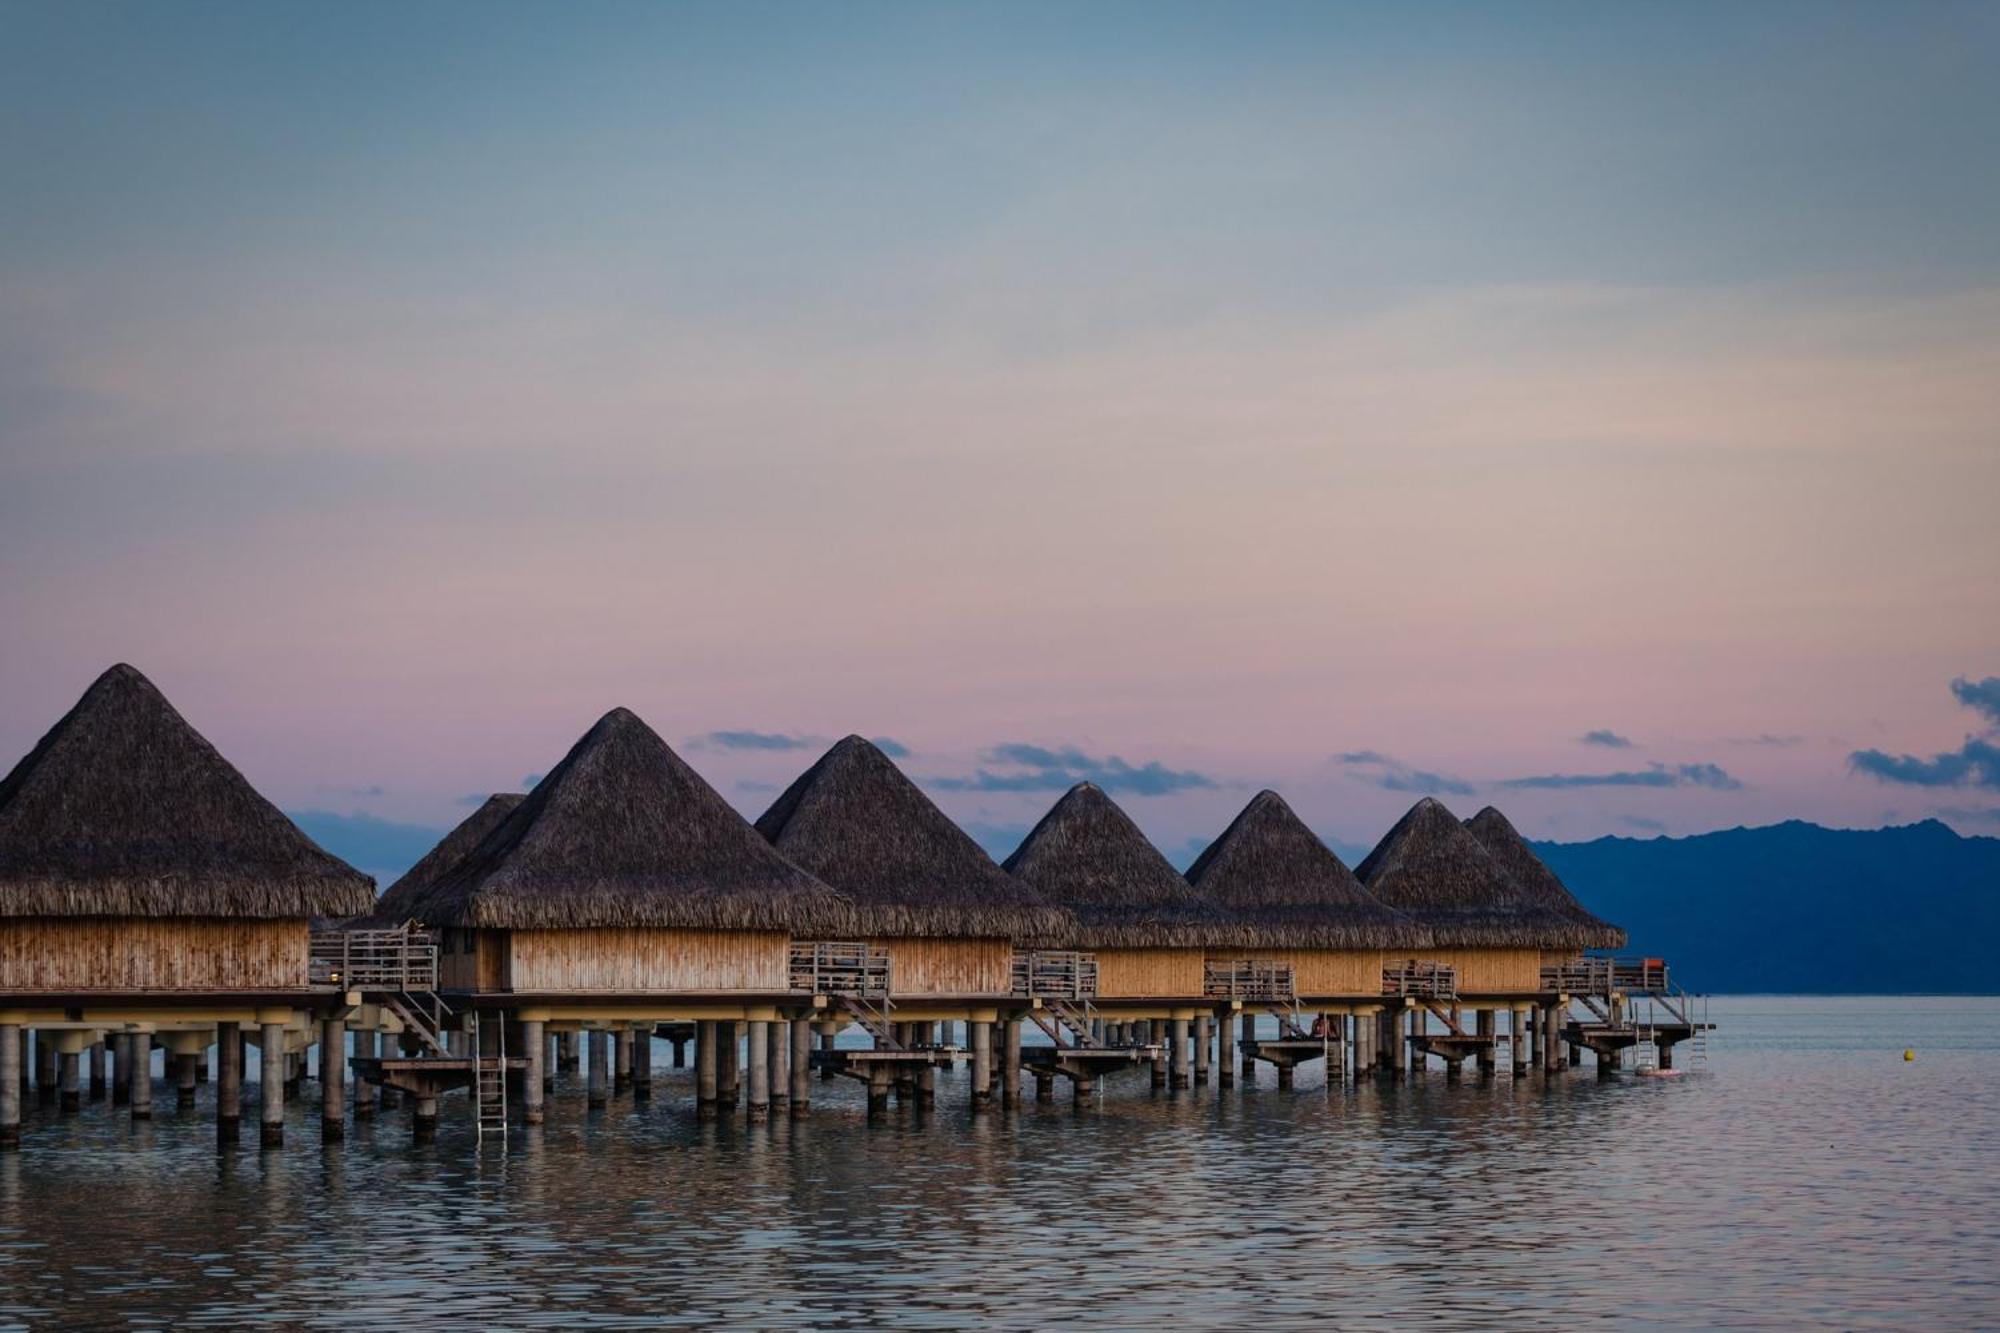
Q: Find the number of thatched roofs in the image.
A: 8